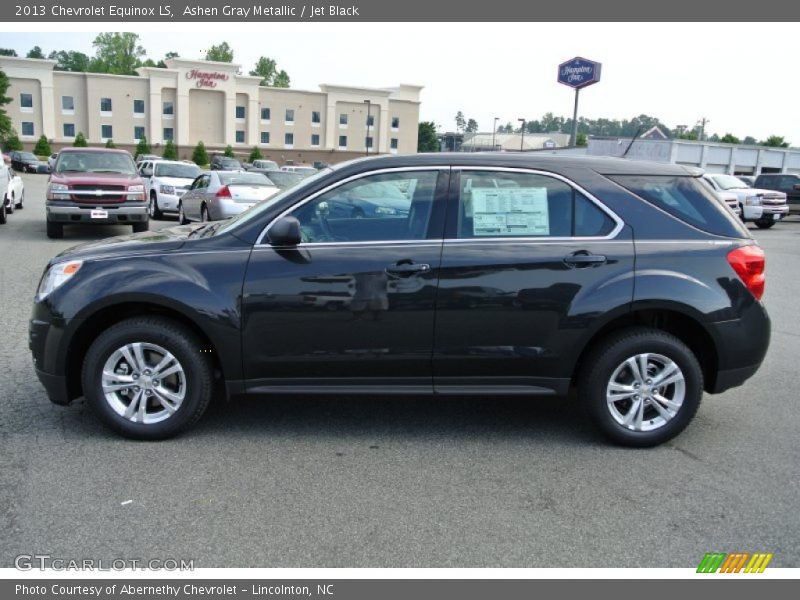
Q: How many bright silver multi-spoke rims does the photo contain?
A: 2